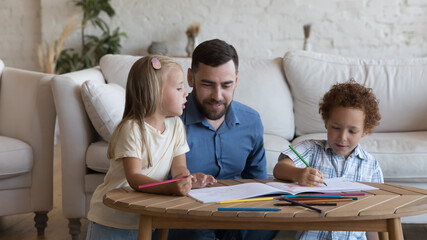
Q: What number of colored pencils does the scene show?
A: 11